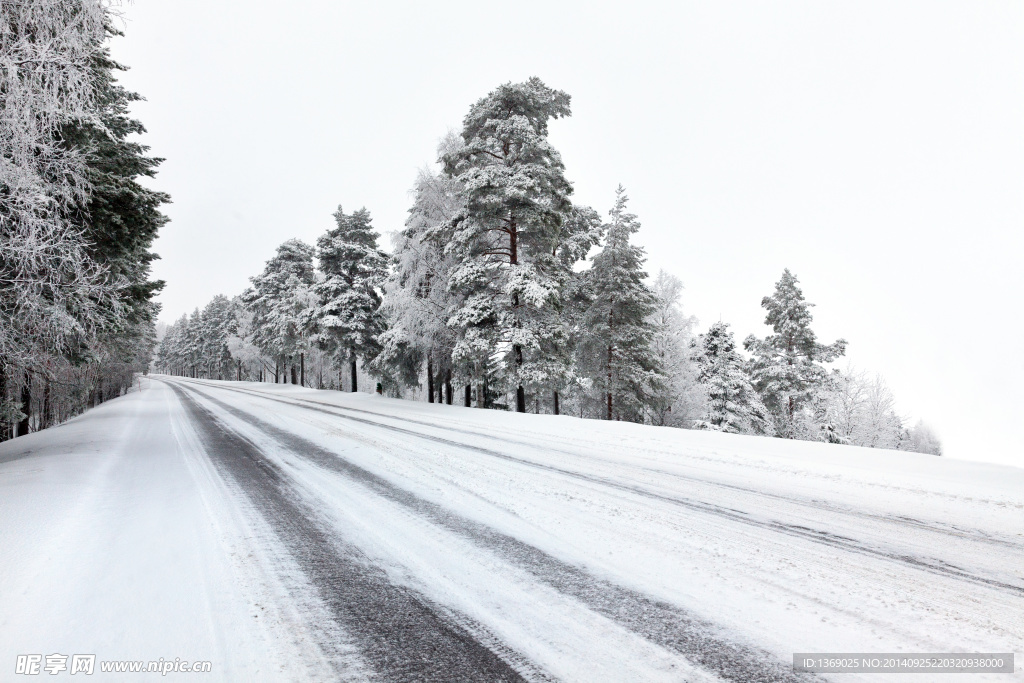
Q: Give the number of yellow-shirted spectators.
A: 0